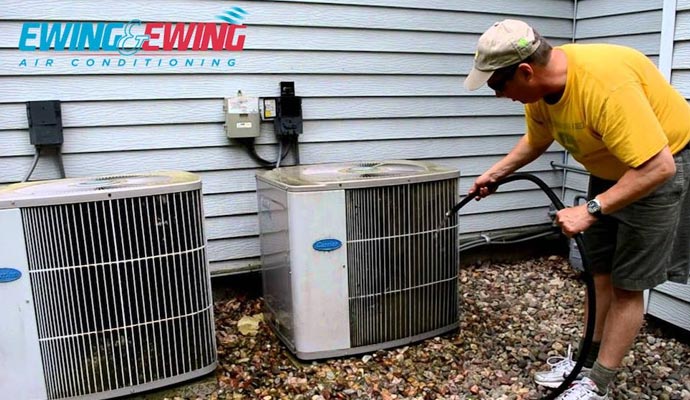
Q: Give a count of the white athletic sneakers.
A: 2